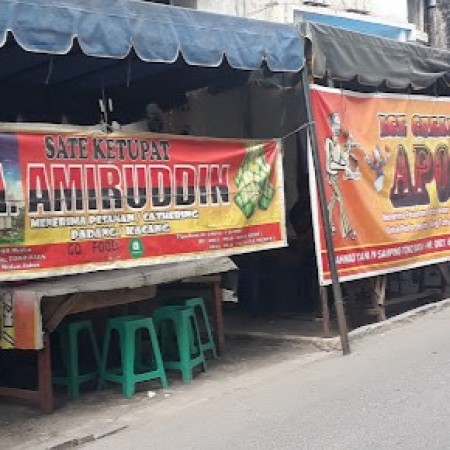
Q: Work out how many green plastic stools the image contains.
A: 4